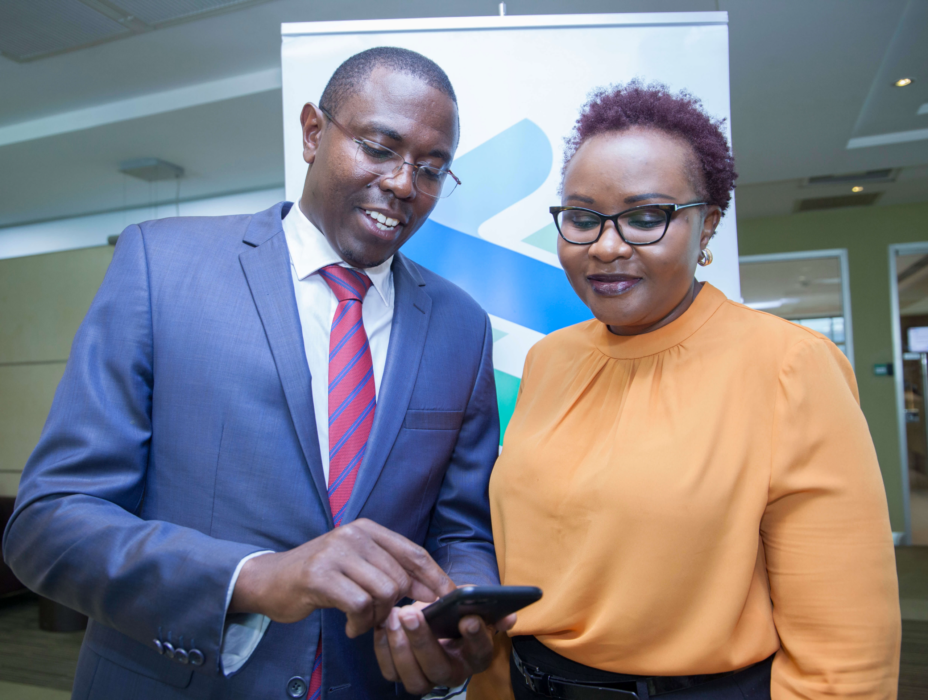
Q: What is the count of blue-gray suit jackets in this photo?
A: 1